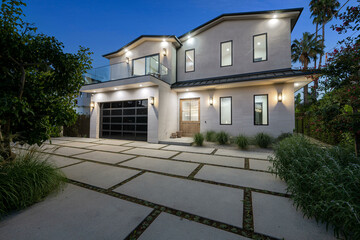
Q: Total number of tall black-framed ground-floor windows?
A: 2